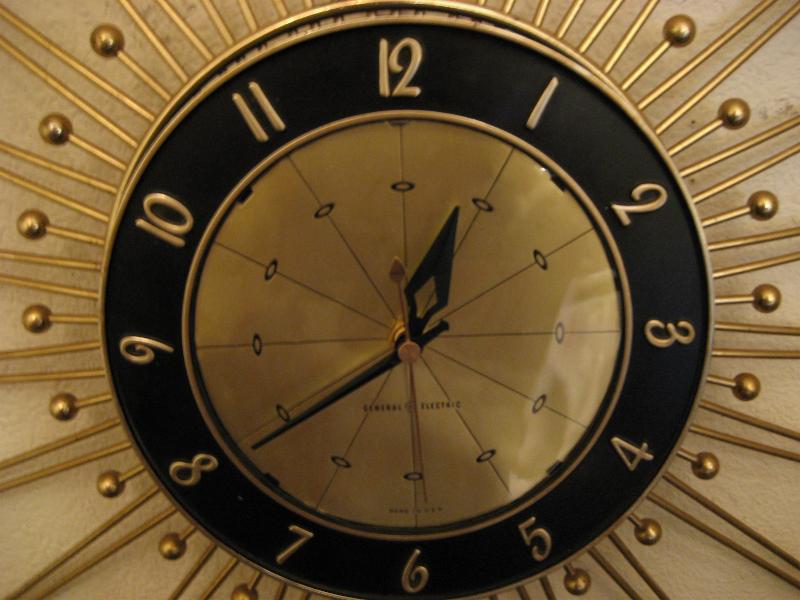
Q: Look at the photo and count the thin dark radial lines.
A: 12